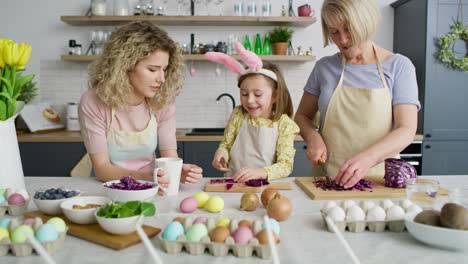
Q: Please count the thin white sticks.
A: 4